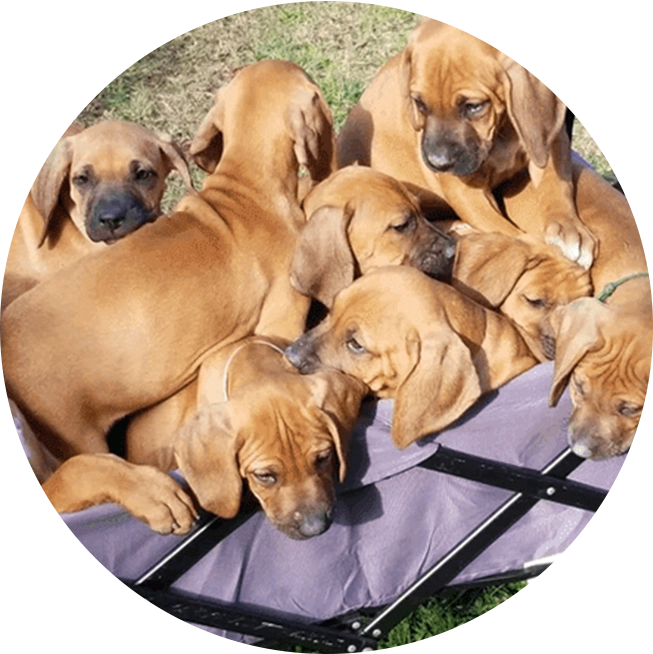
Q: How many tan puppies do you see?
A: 8